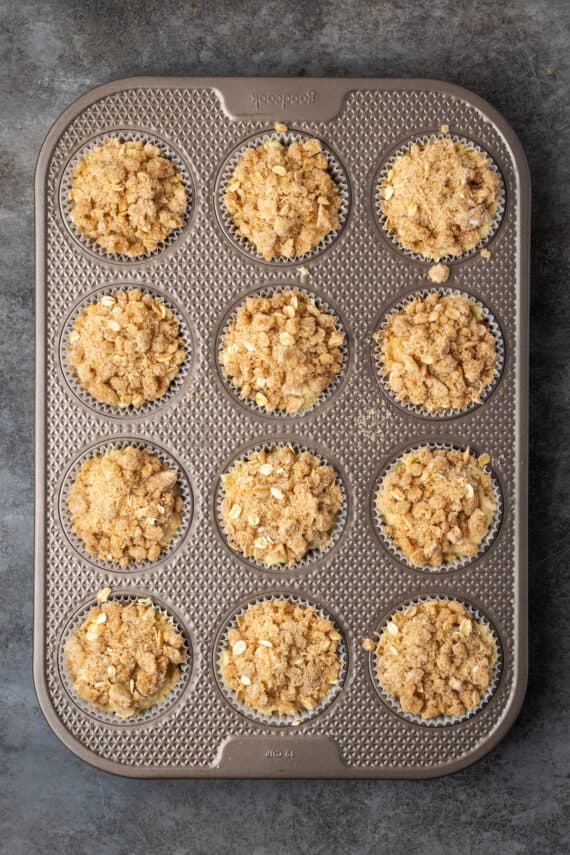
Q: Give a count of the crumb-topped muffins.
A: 12